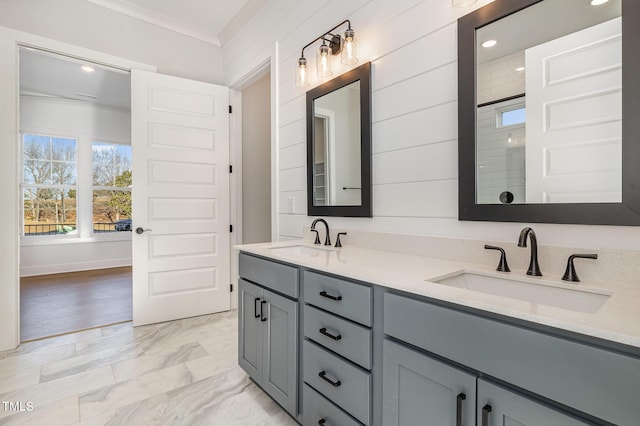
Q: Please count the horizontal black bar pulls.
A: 4